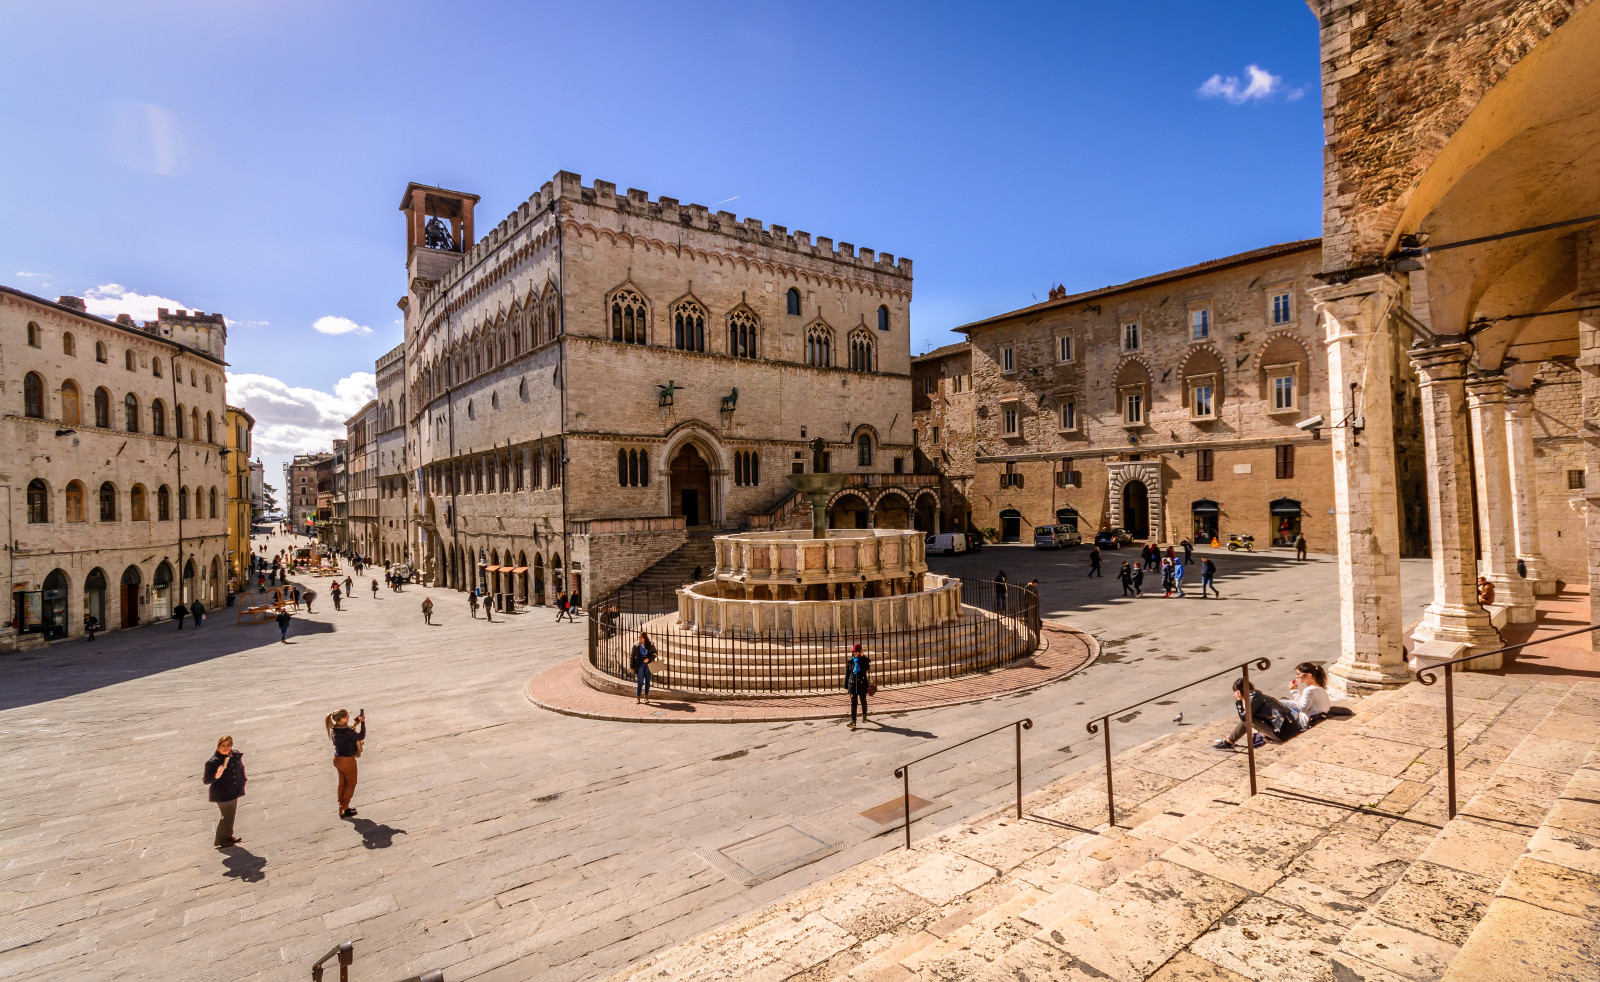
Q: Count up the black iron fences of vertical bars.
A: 1